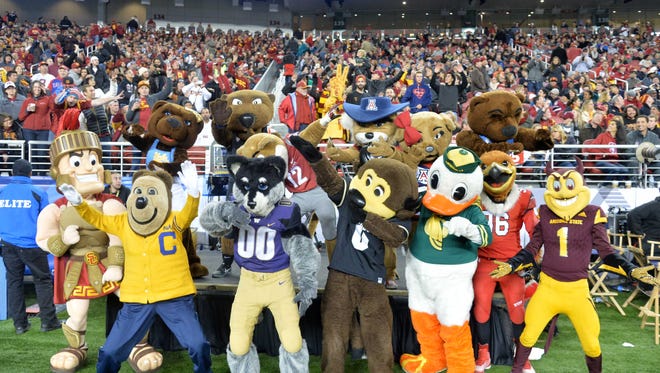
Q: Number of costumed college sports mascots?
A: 13